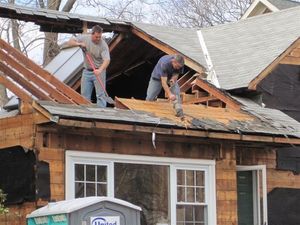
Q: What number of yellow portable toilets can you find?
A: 0